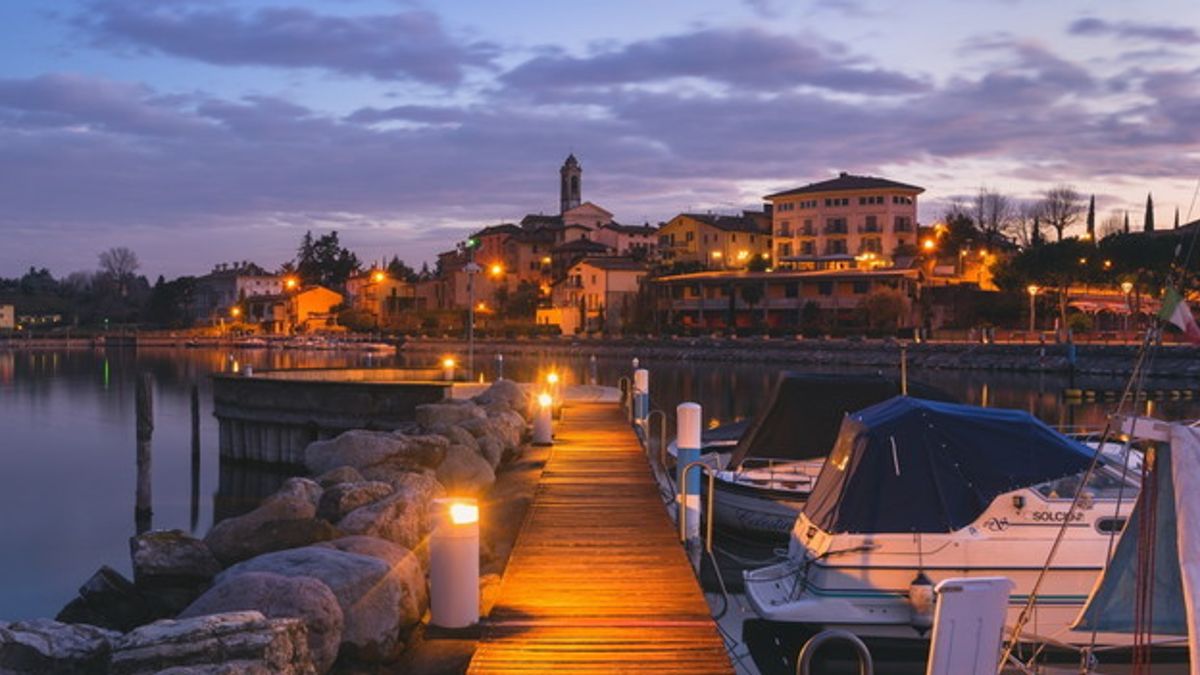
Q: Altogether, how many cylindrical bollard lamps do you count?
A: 4